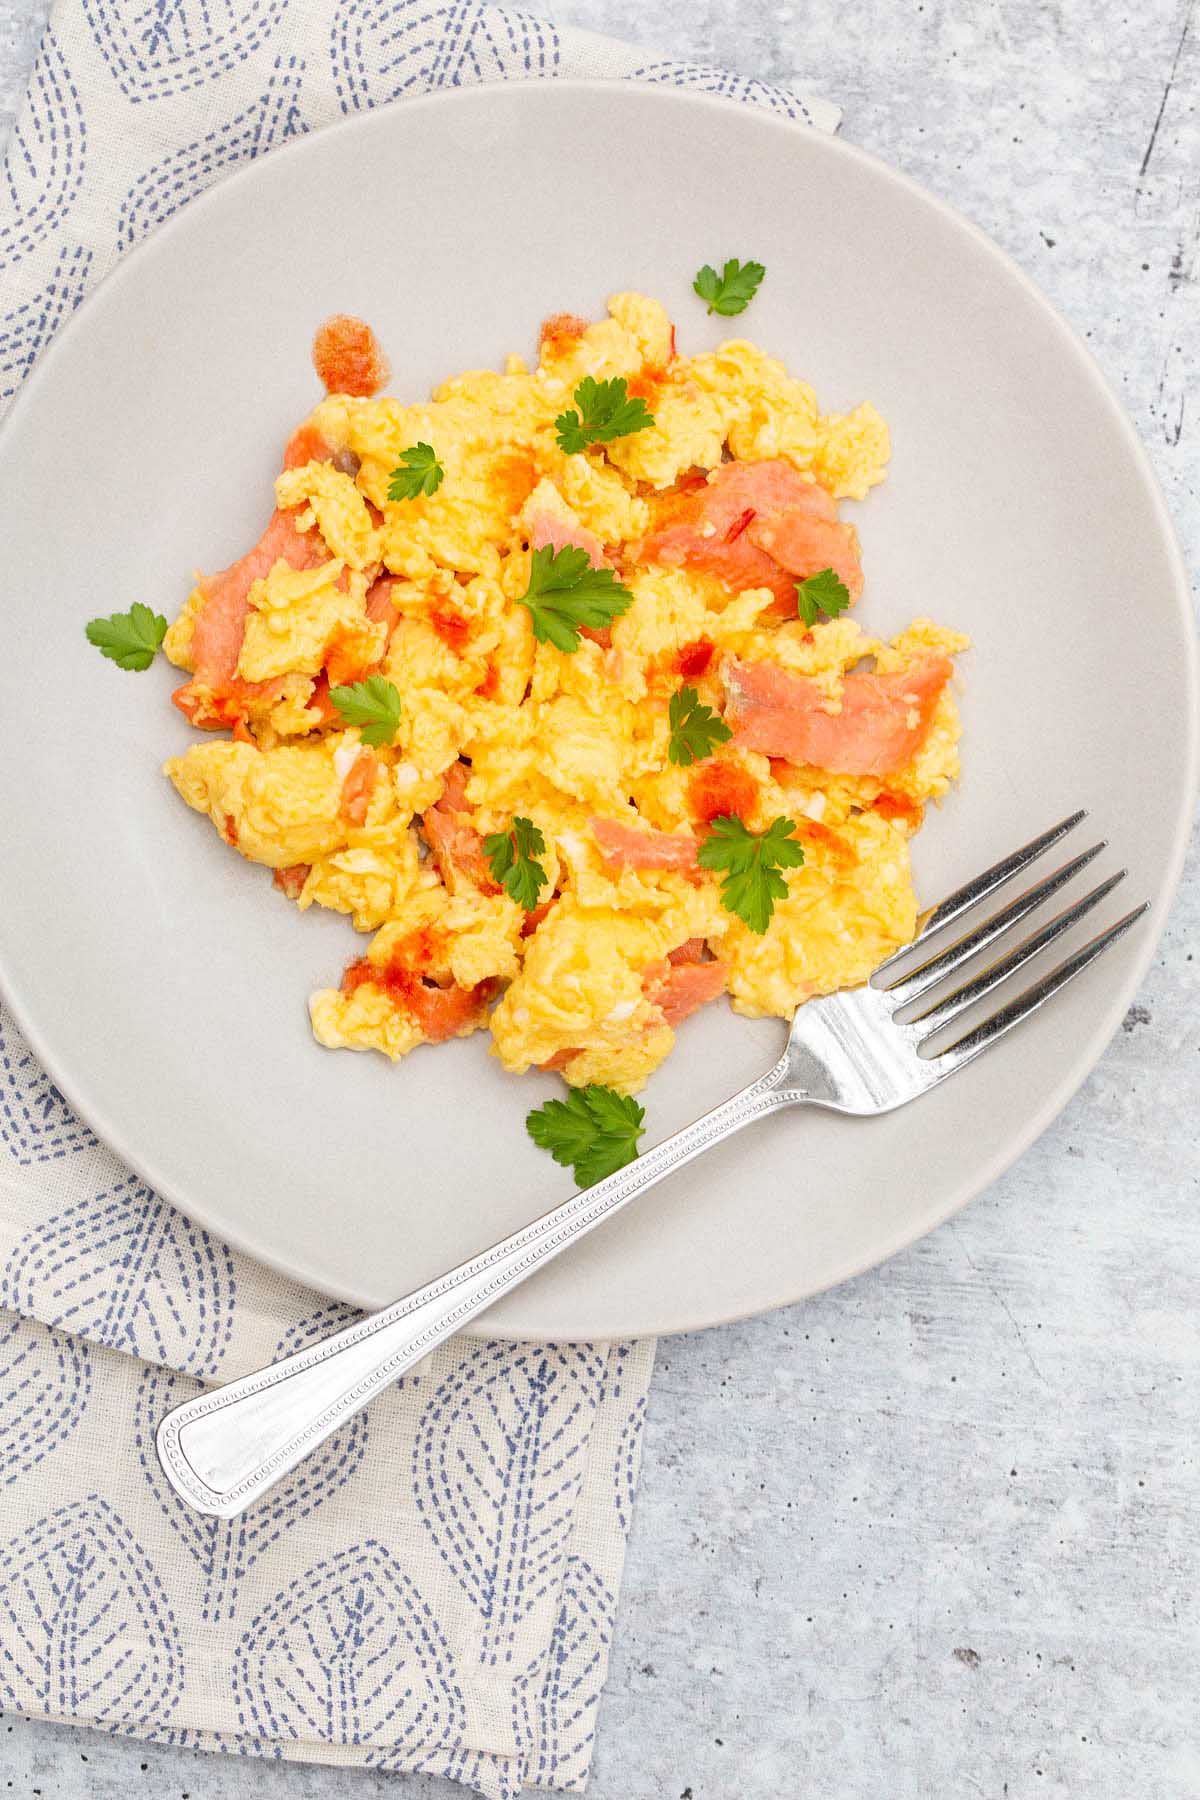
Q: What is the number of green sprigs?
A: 11